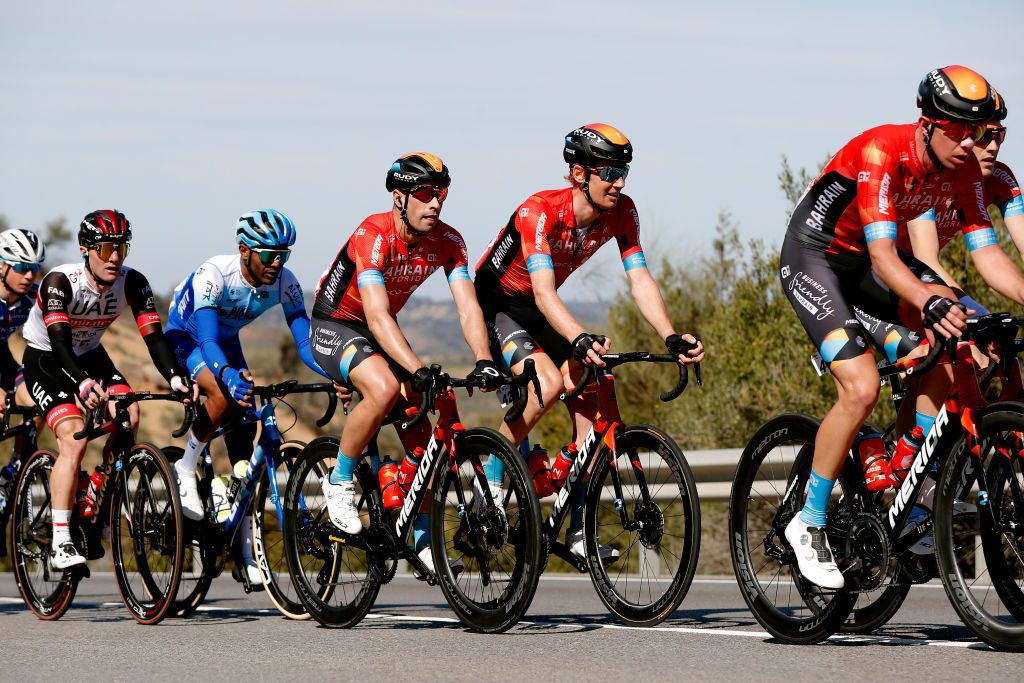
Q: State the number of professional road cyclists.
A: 7